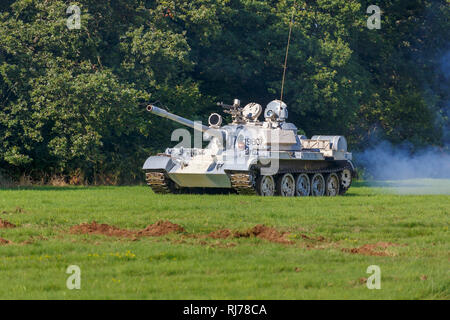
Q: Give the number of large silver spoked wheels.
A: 5